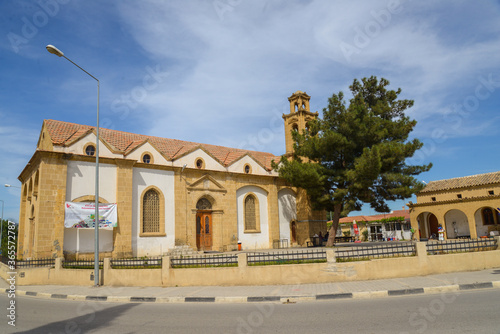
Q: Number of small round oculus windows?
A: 4